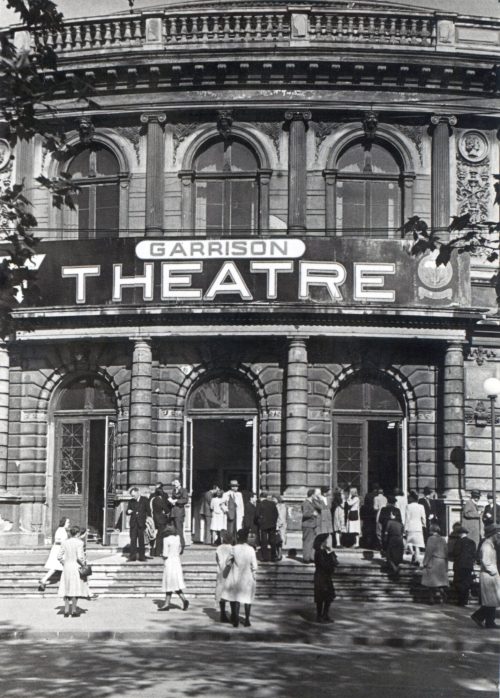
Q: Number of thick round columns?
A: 4